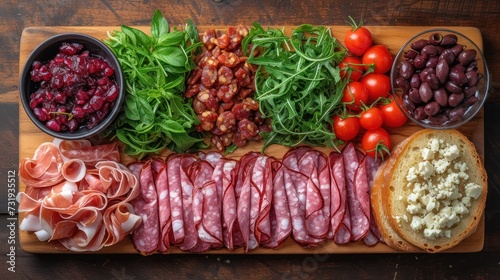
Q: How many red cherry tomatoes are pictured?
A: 9